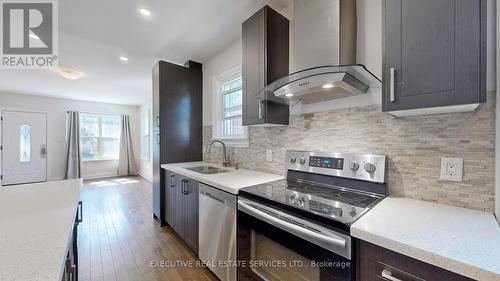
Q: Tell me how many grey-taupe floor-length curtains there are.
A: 2